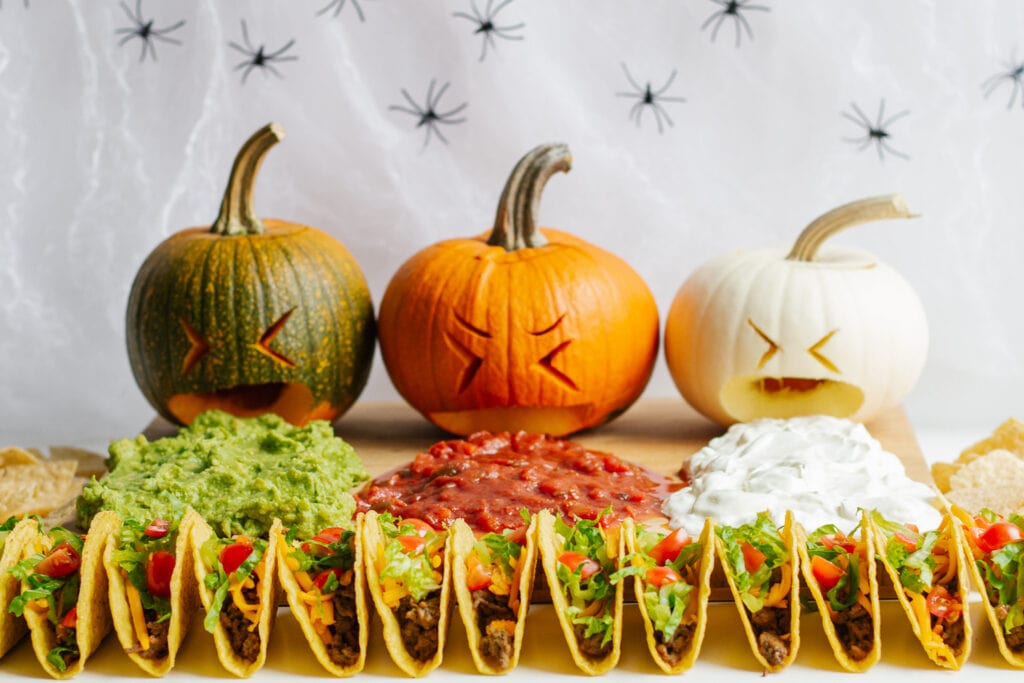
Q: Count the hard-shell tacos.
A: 13